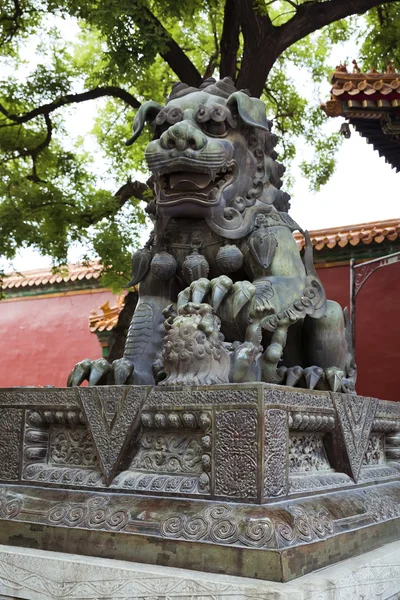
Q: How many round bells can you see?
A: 2